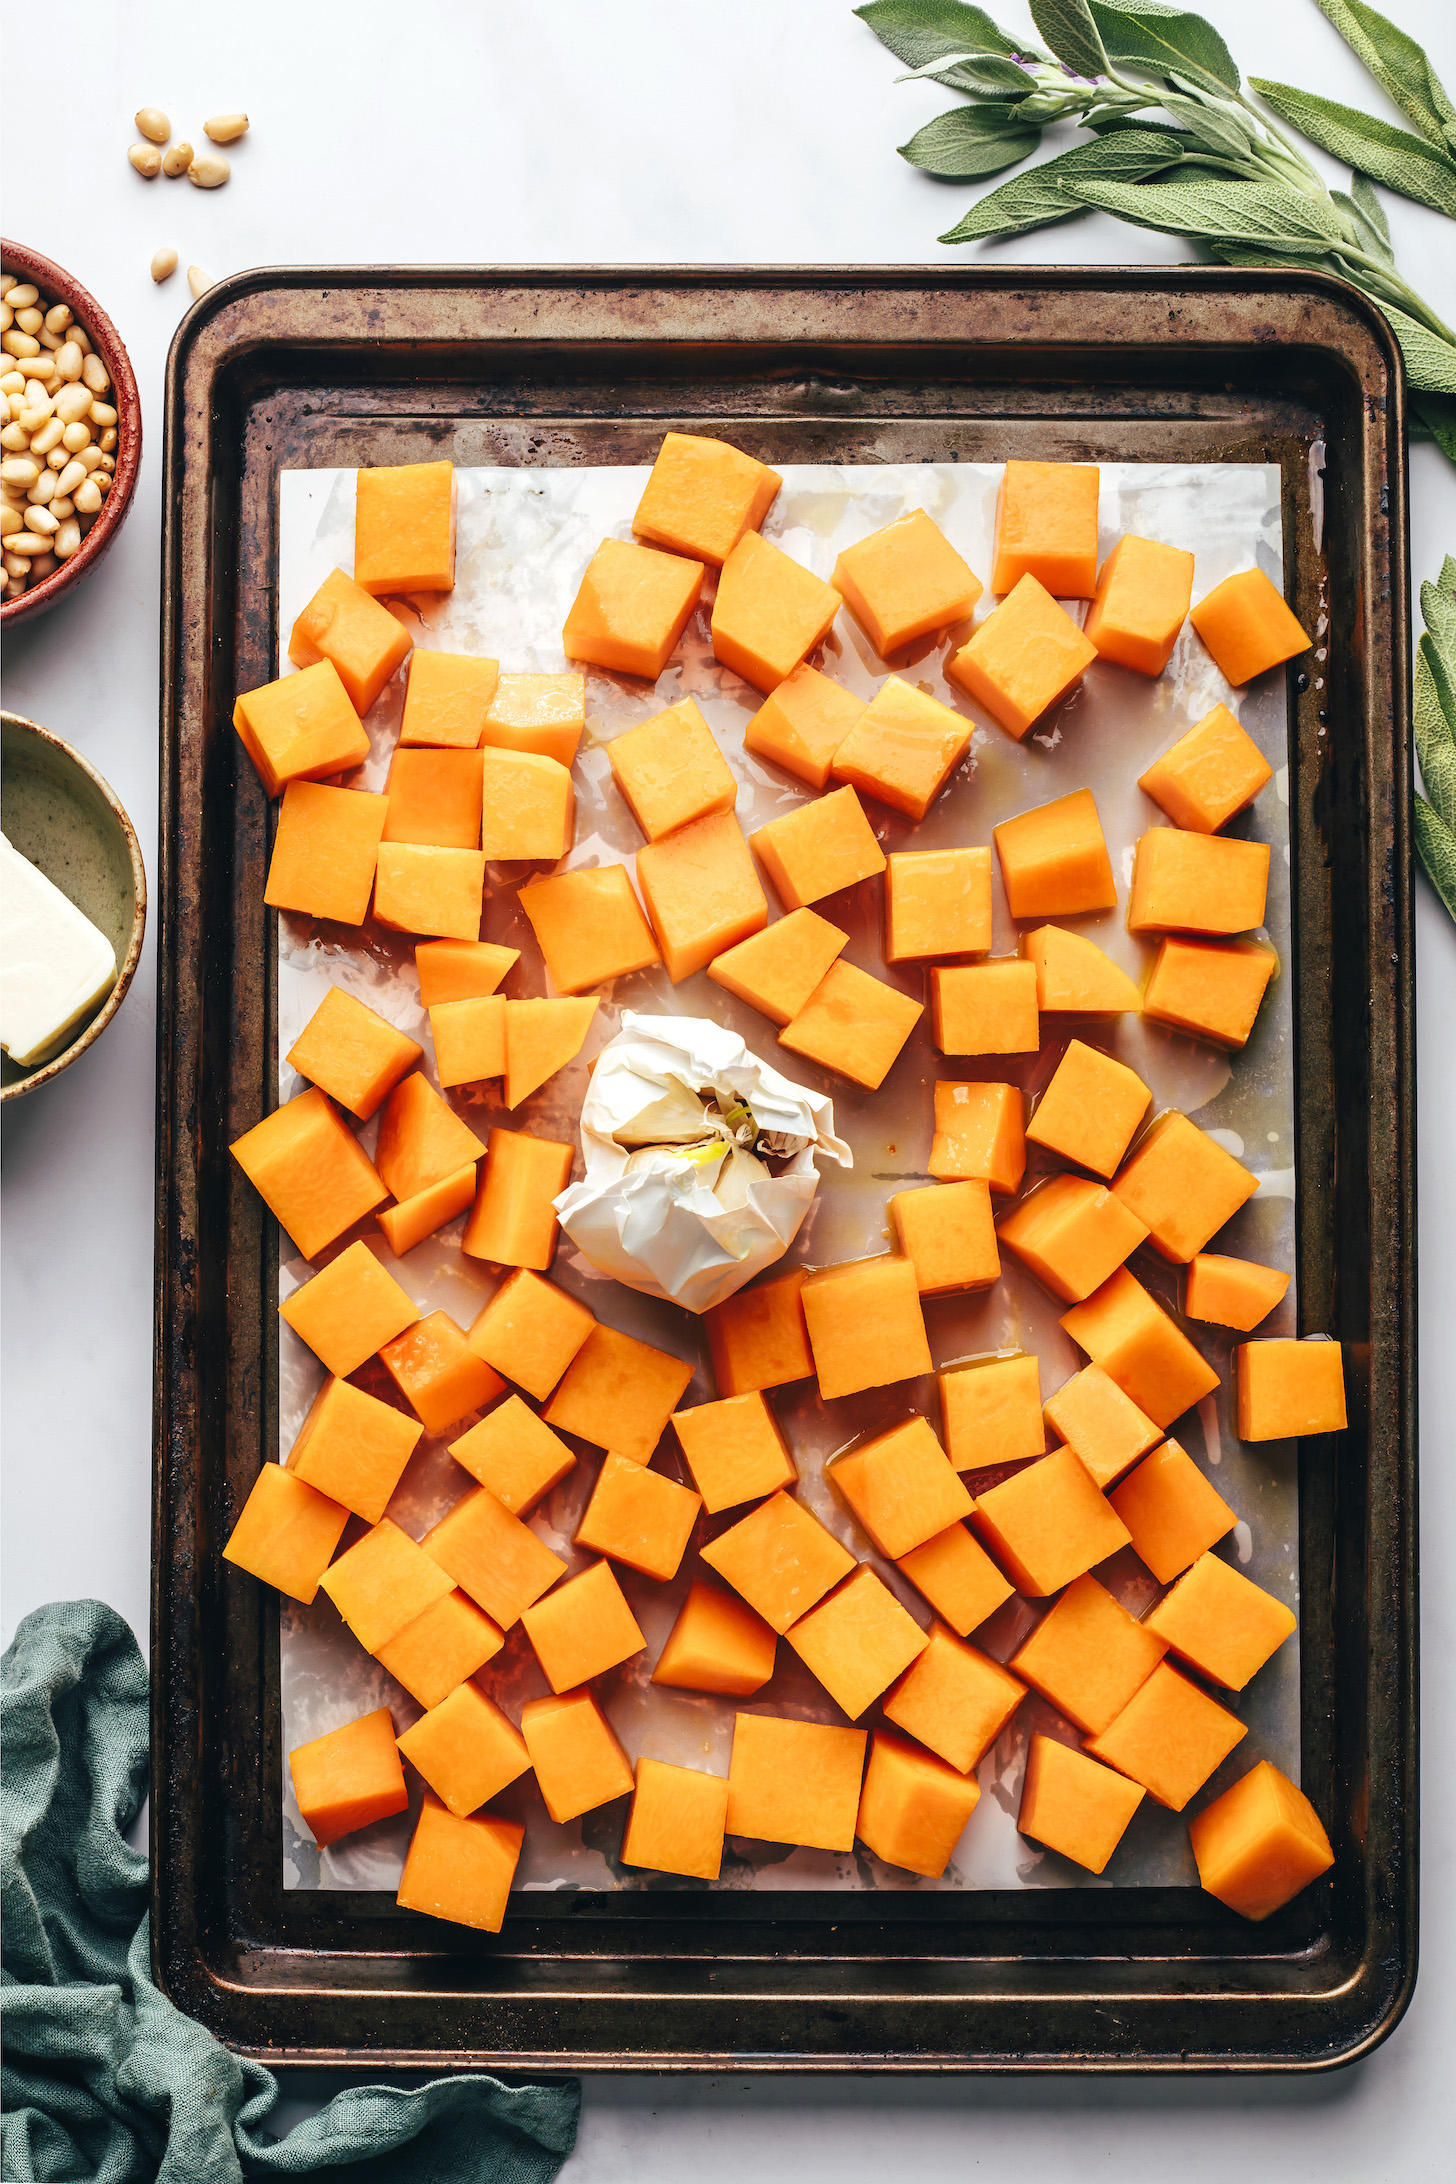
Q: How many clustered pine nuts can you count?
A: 5